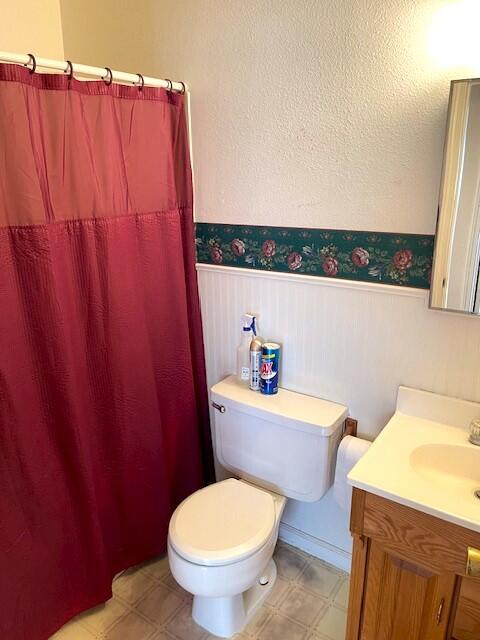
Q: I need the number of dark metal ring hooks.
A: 6